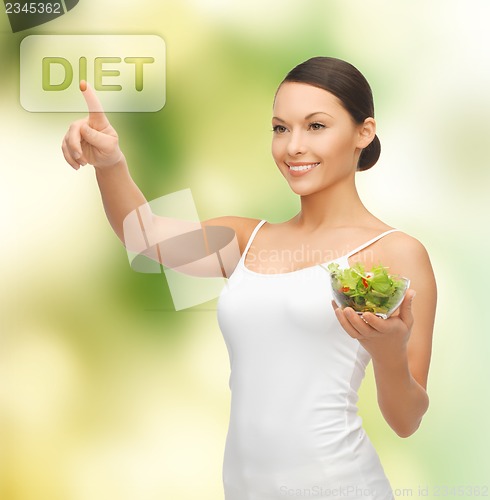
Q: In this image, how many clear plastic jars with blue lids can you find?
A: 0